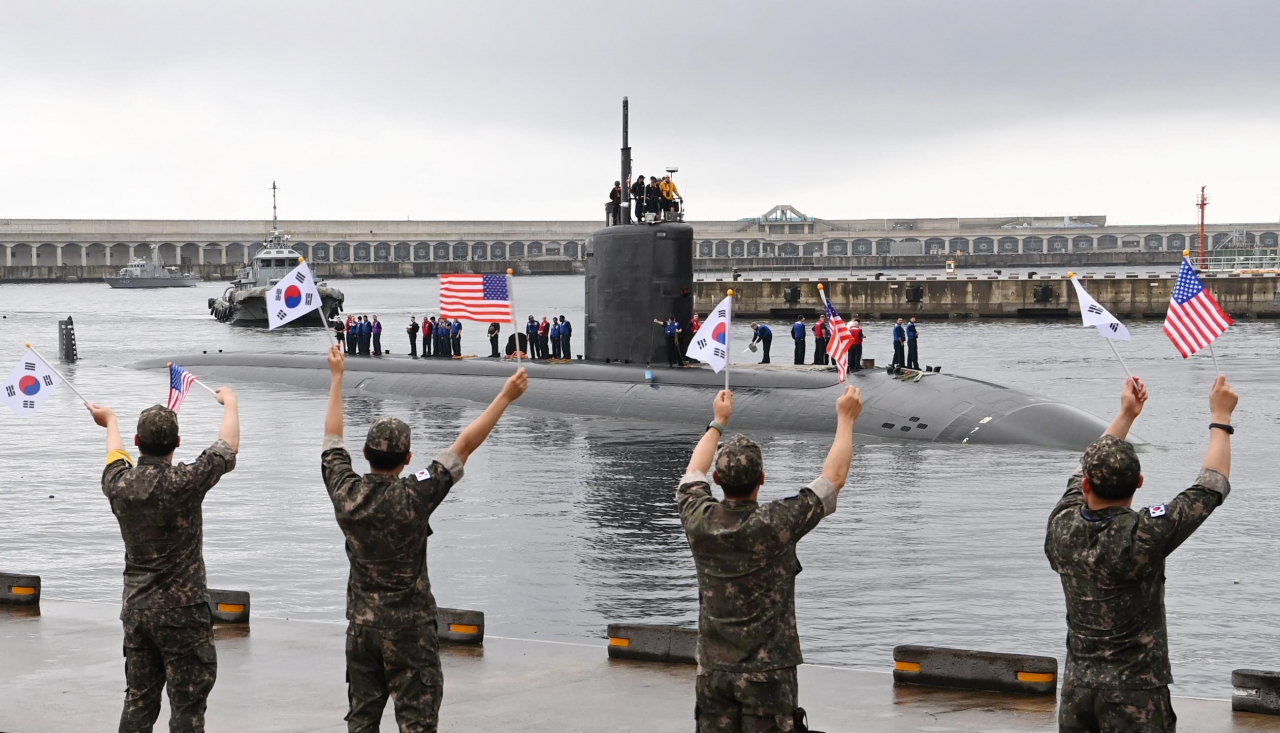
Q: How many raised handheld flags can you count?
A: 8